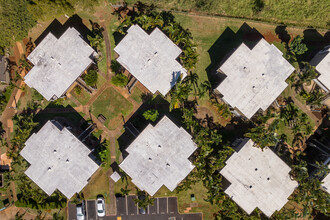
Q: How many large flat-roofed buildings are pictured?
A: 6